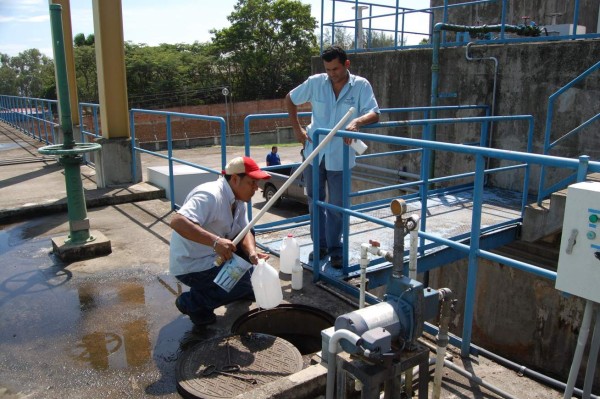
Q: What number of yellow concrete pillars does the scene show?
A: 2